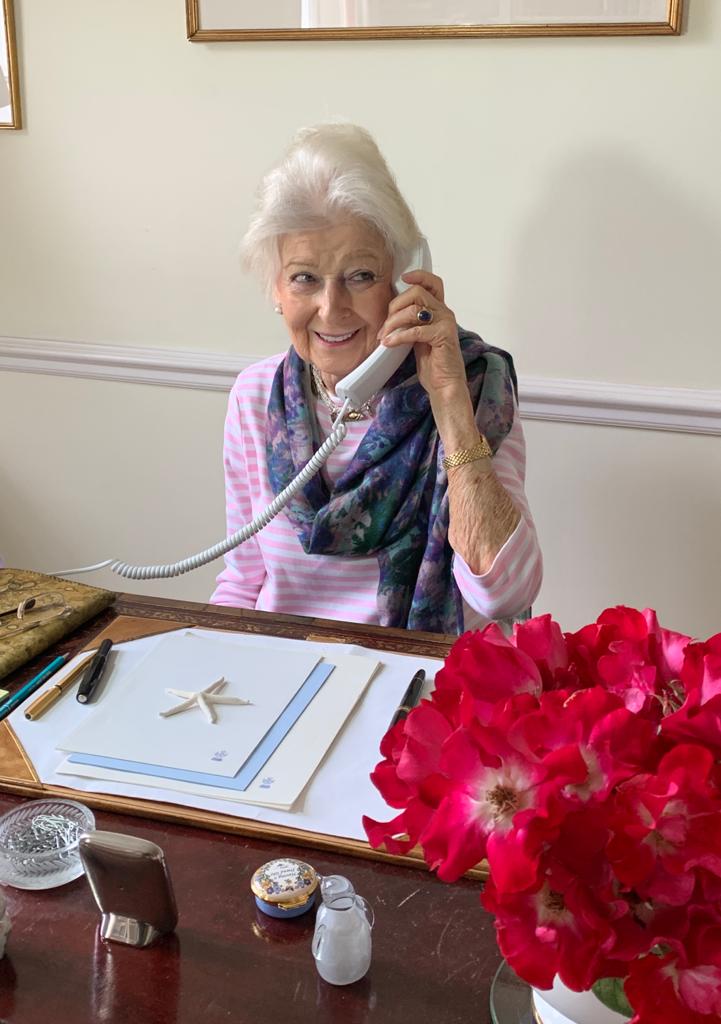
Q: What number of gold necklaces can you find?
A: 1